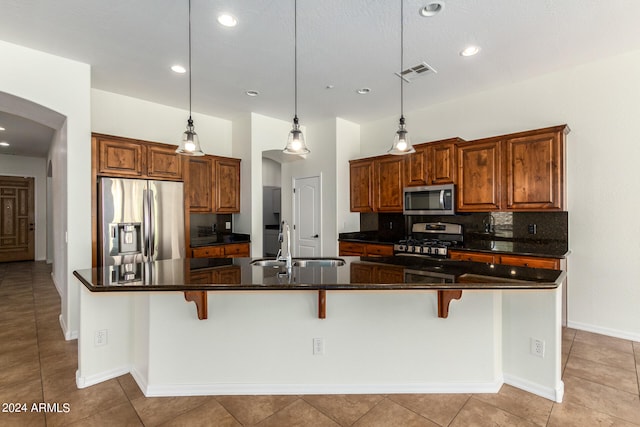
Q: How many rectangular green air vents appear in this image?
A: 0